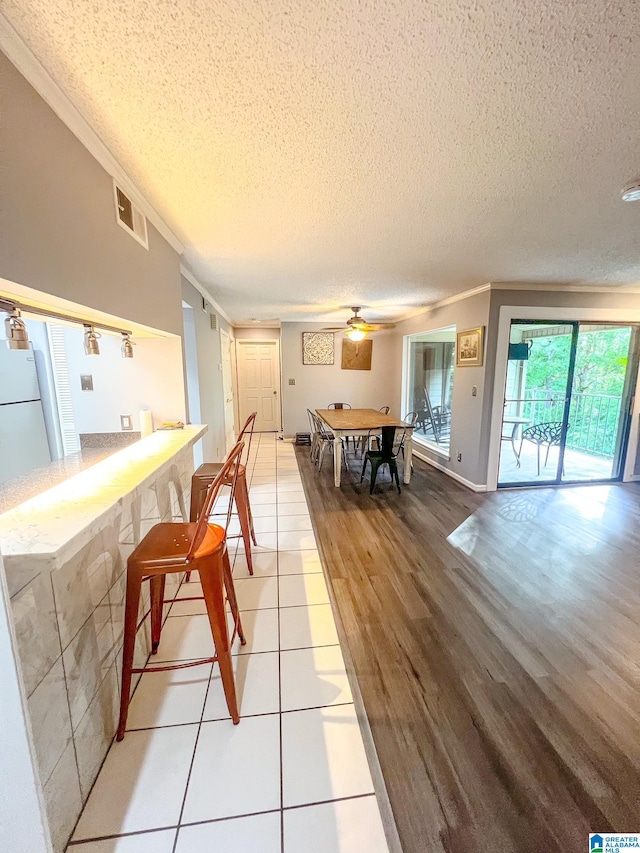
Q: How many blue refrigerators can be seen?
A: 0